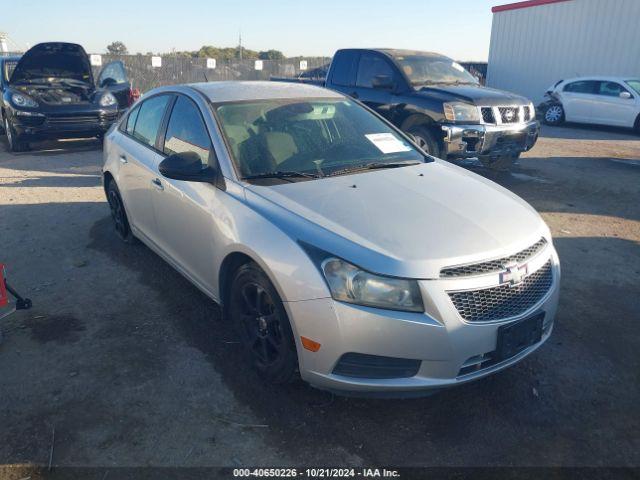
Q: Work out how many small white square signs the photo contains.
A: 5